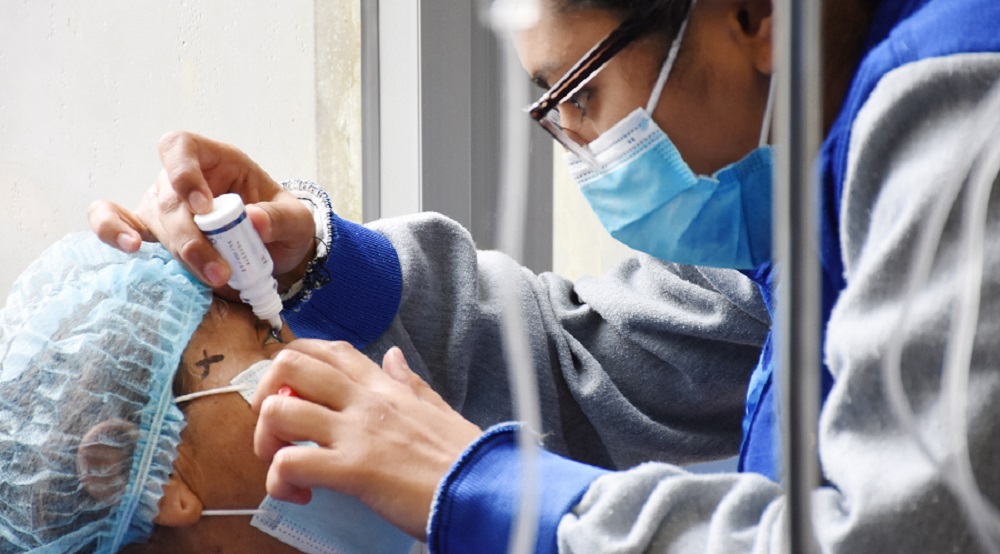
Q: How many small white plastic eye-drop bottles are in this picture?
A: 1